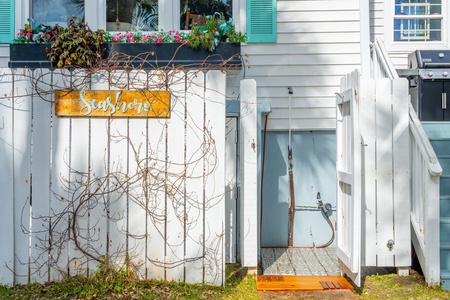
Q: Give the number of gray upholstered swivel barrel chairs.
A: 0